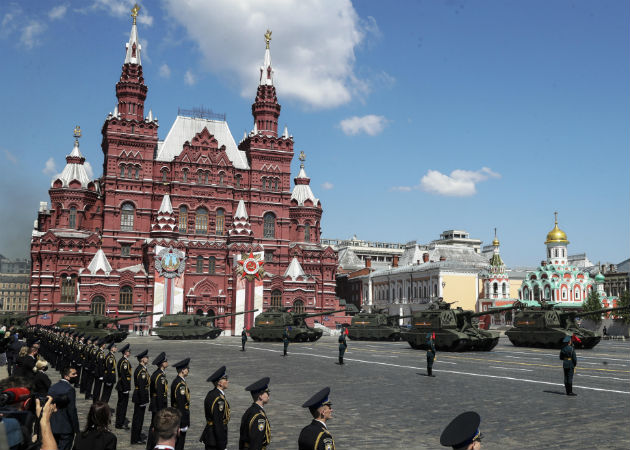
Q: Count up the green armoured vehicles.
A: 7